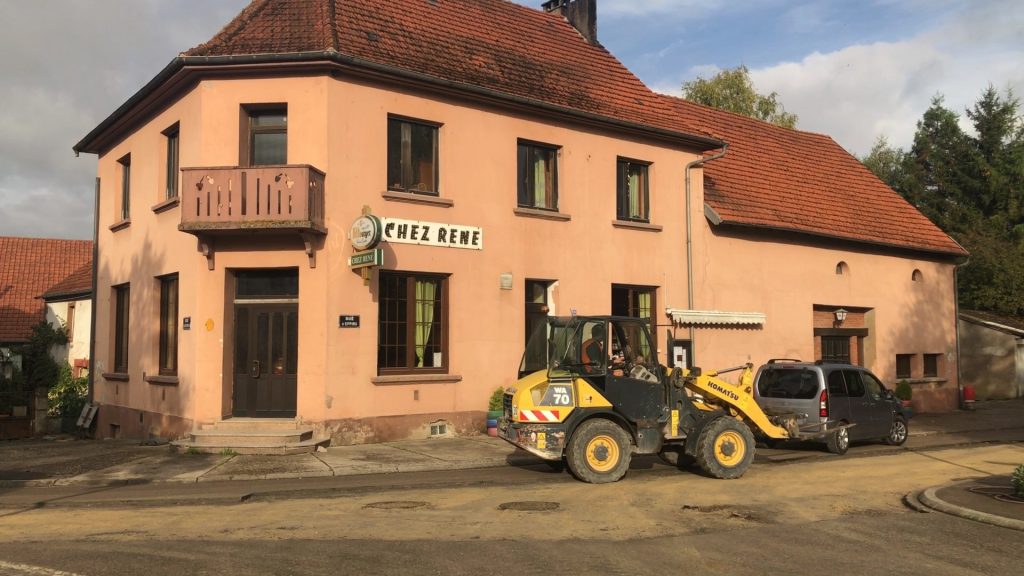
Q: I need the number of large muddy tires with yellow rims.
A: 2